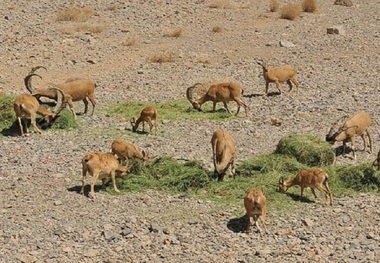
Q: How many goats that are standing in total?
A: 11